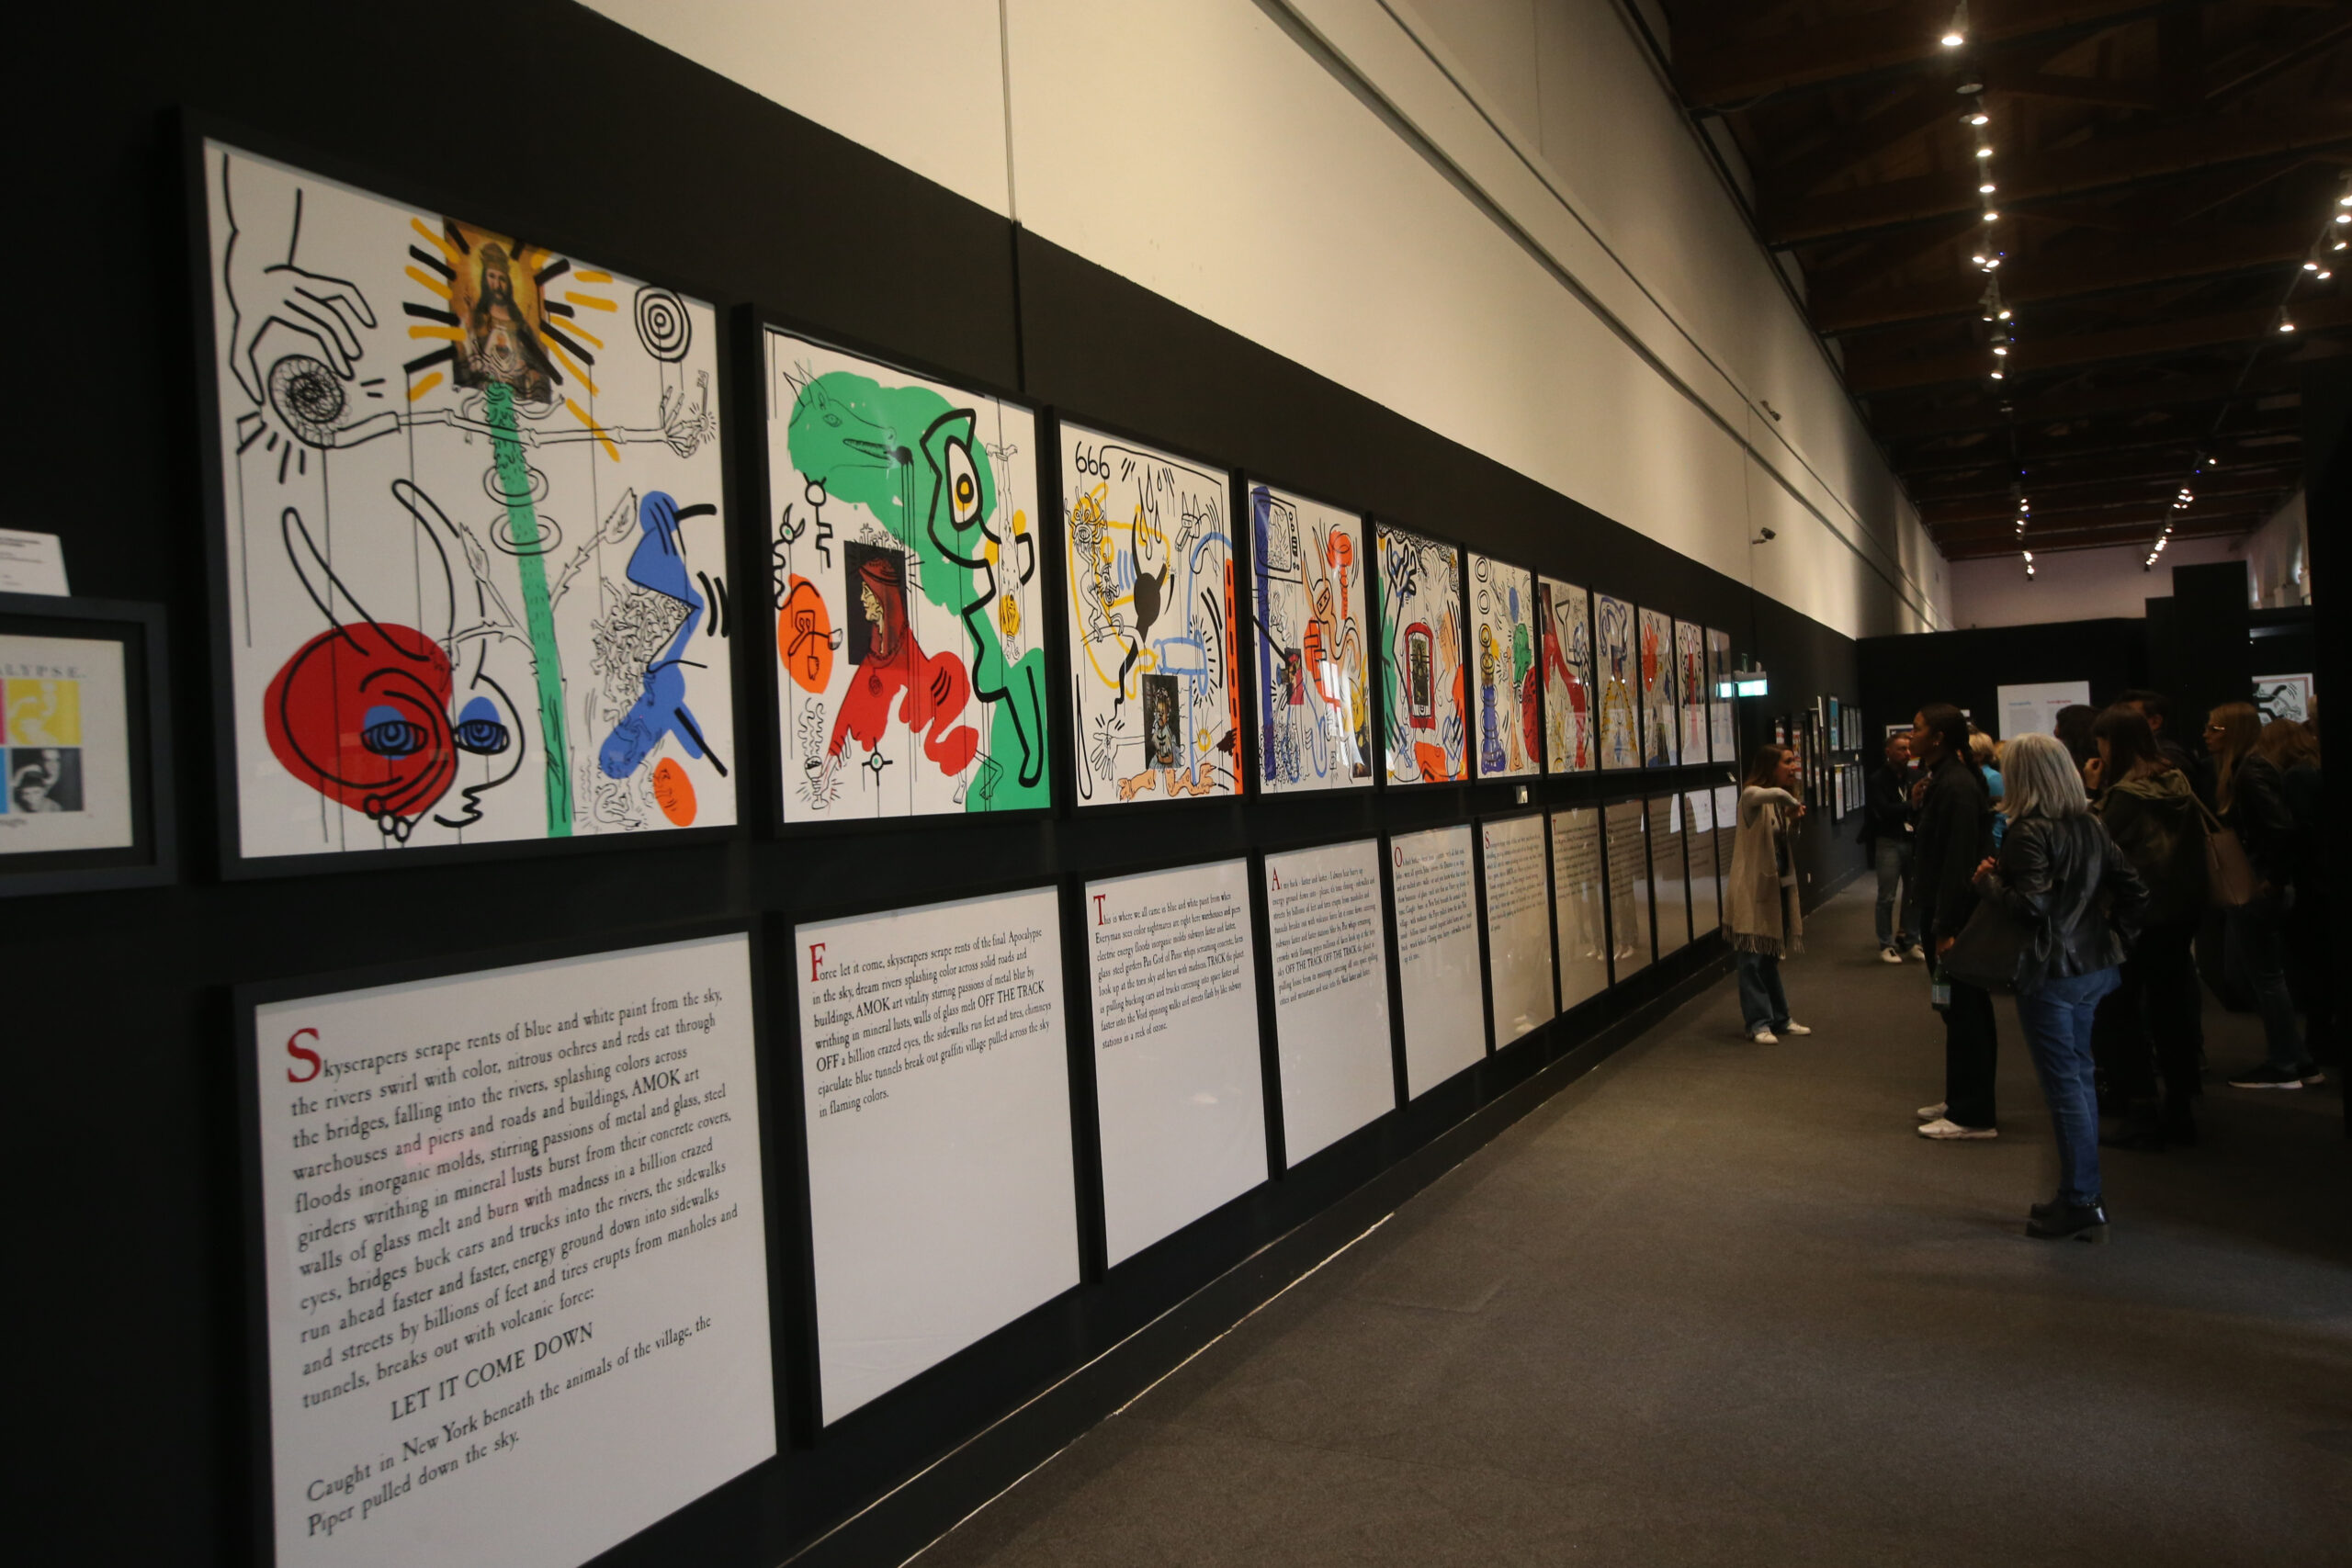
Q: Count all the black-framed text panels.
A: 11